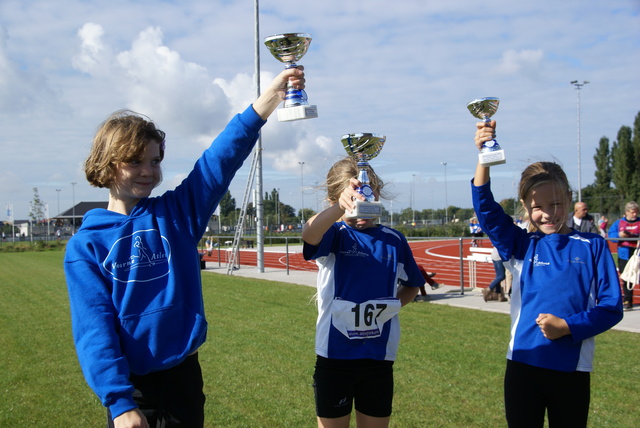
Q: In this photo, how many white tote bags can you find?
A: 1